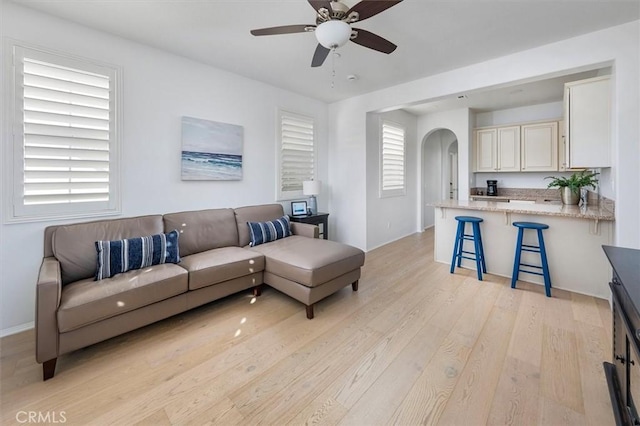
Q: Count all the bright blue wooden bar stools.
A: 2